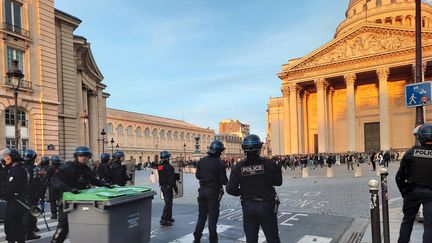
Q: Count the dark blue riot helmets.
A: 11